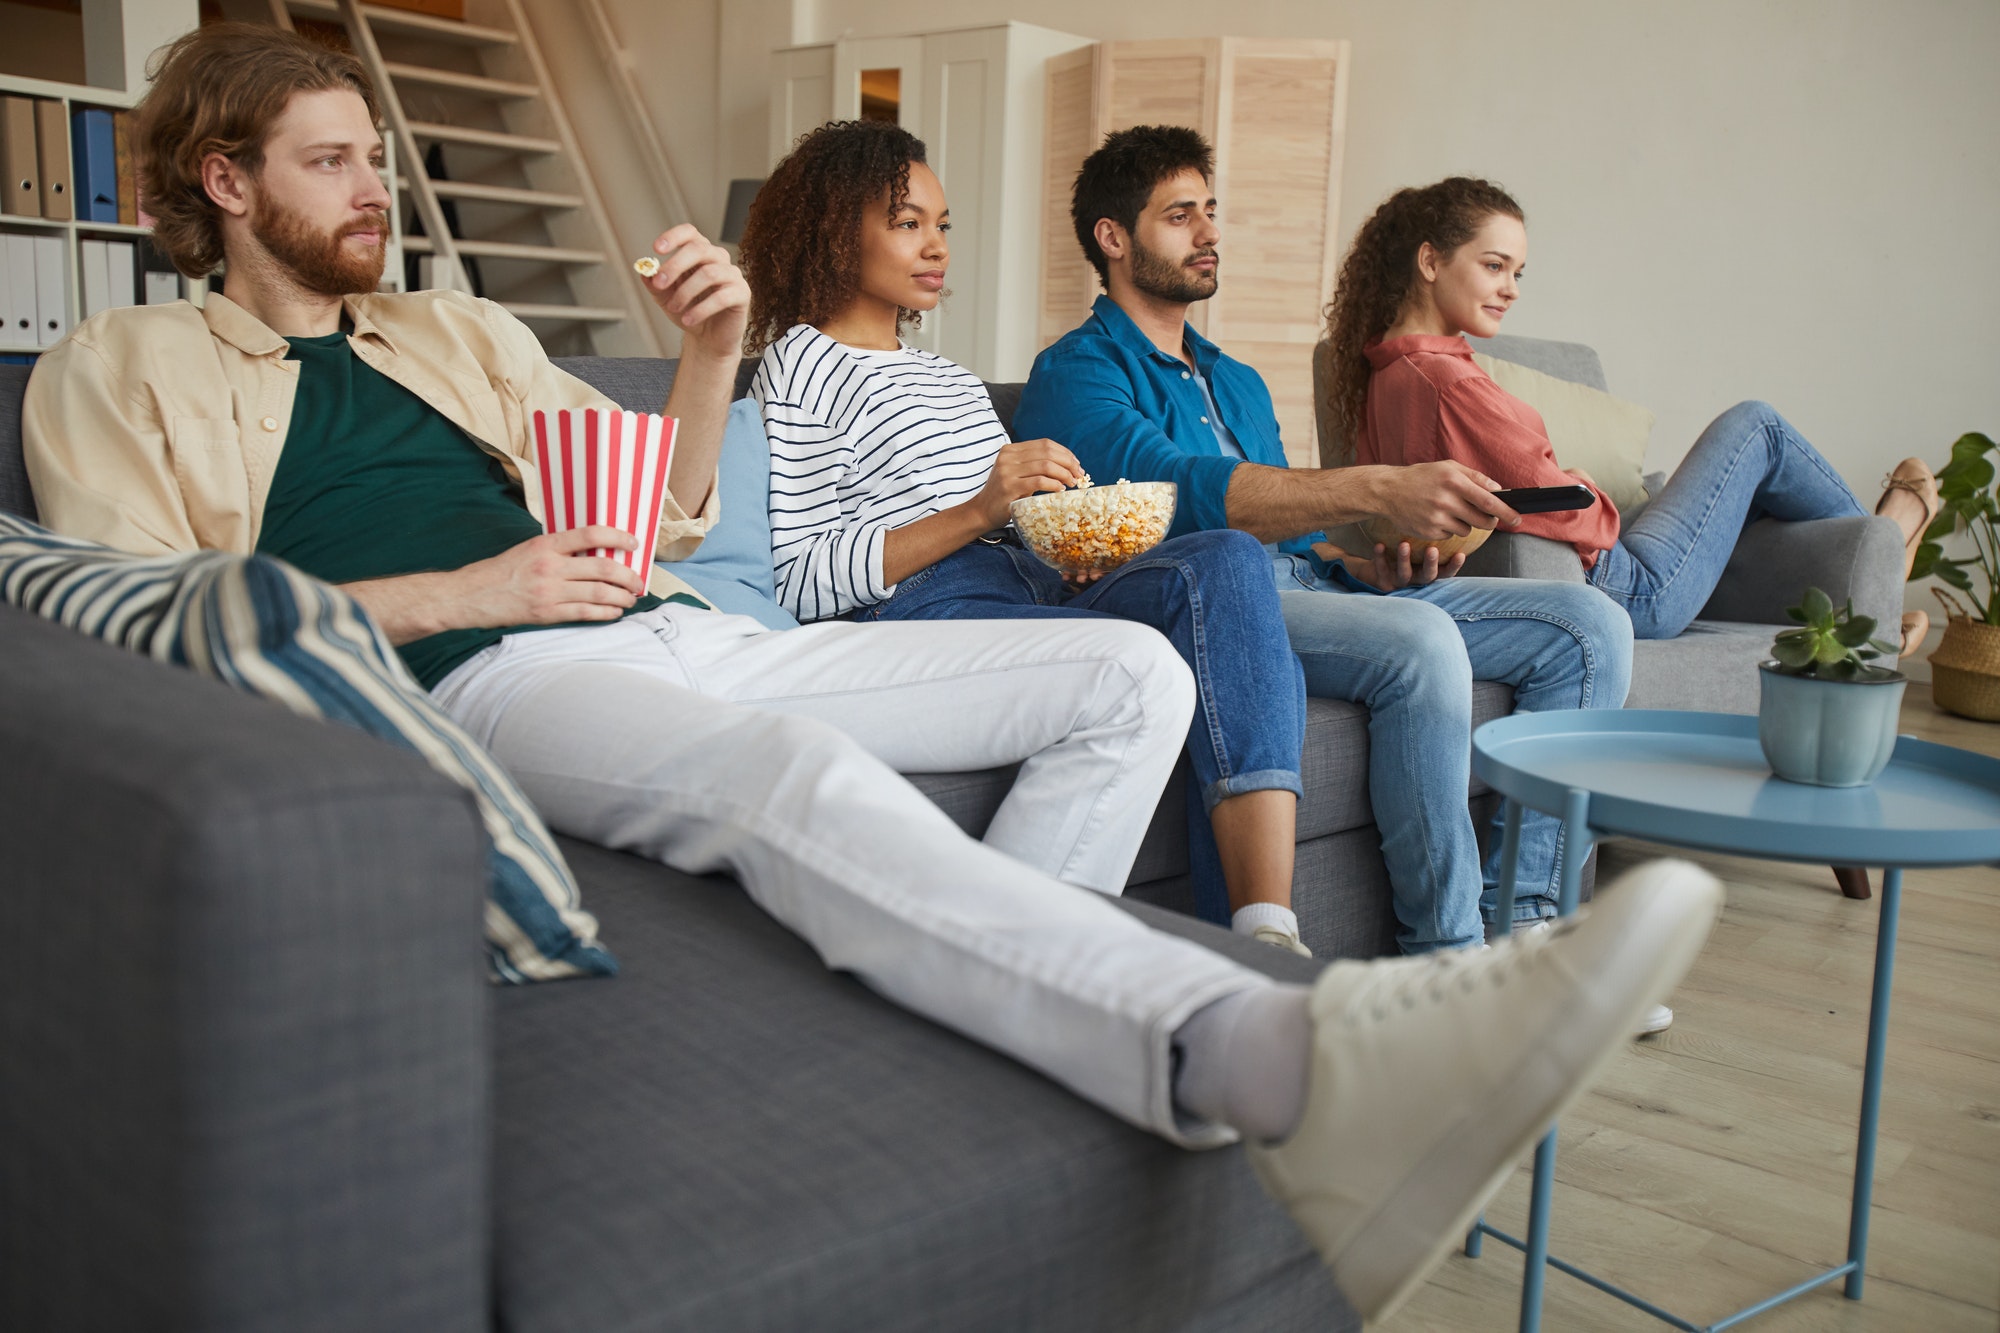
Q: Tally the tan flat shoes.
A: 2